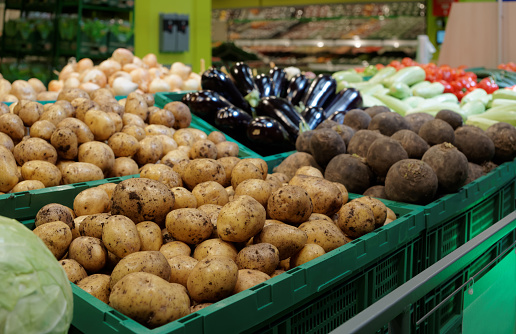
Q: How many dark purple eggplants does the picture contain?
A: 13